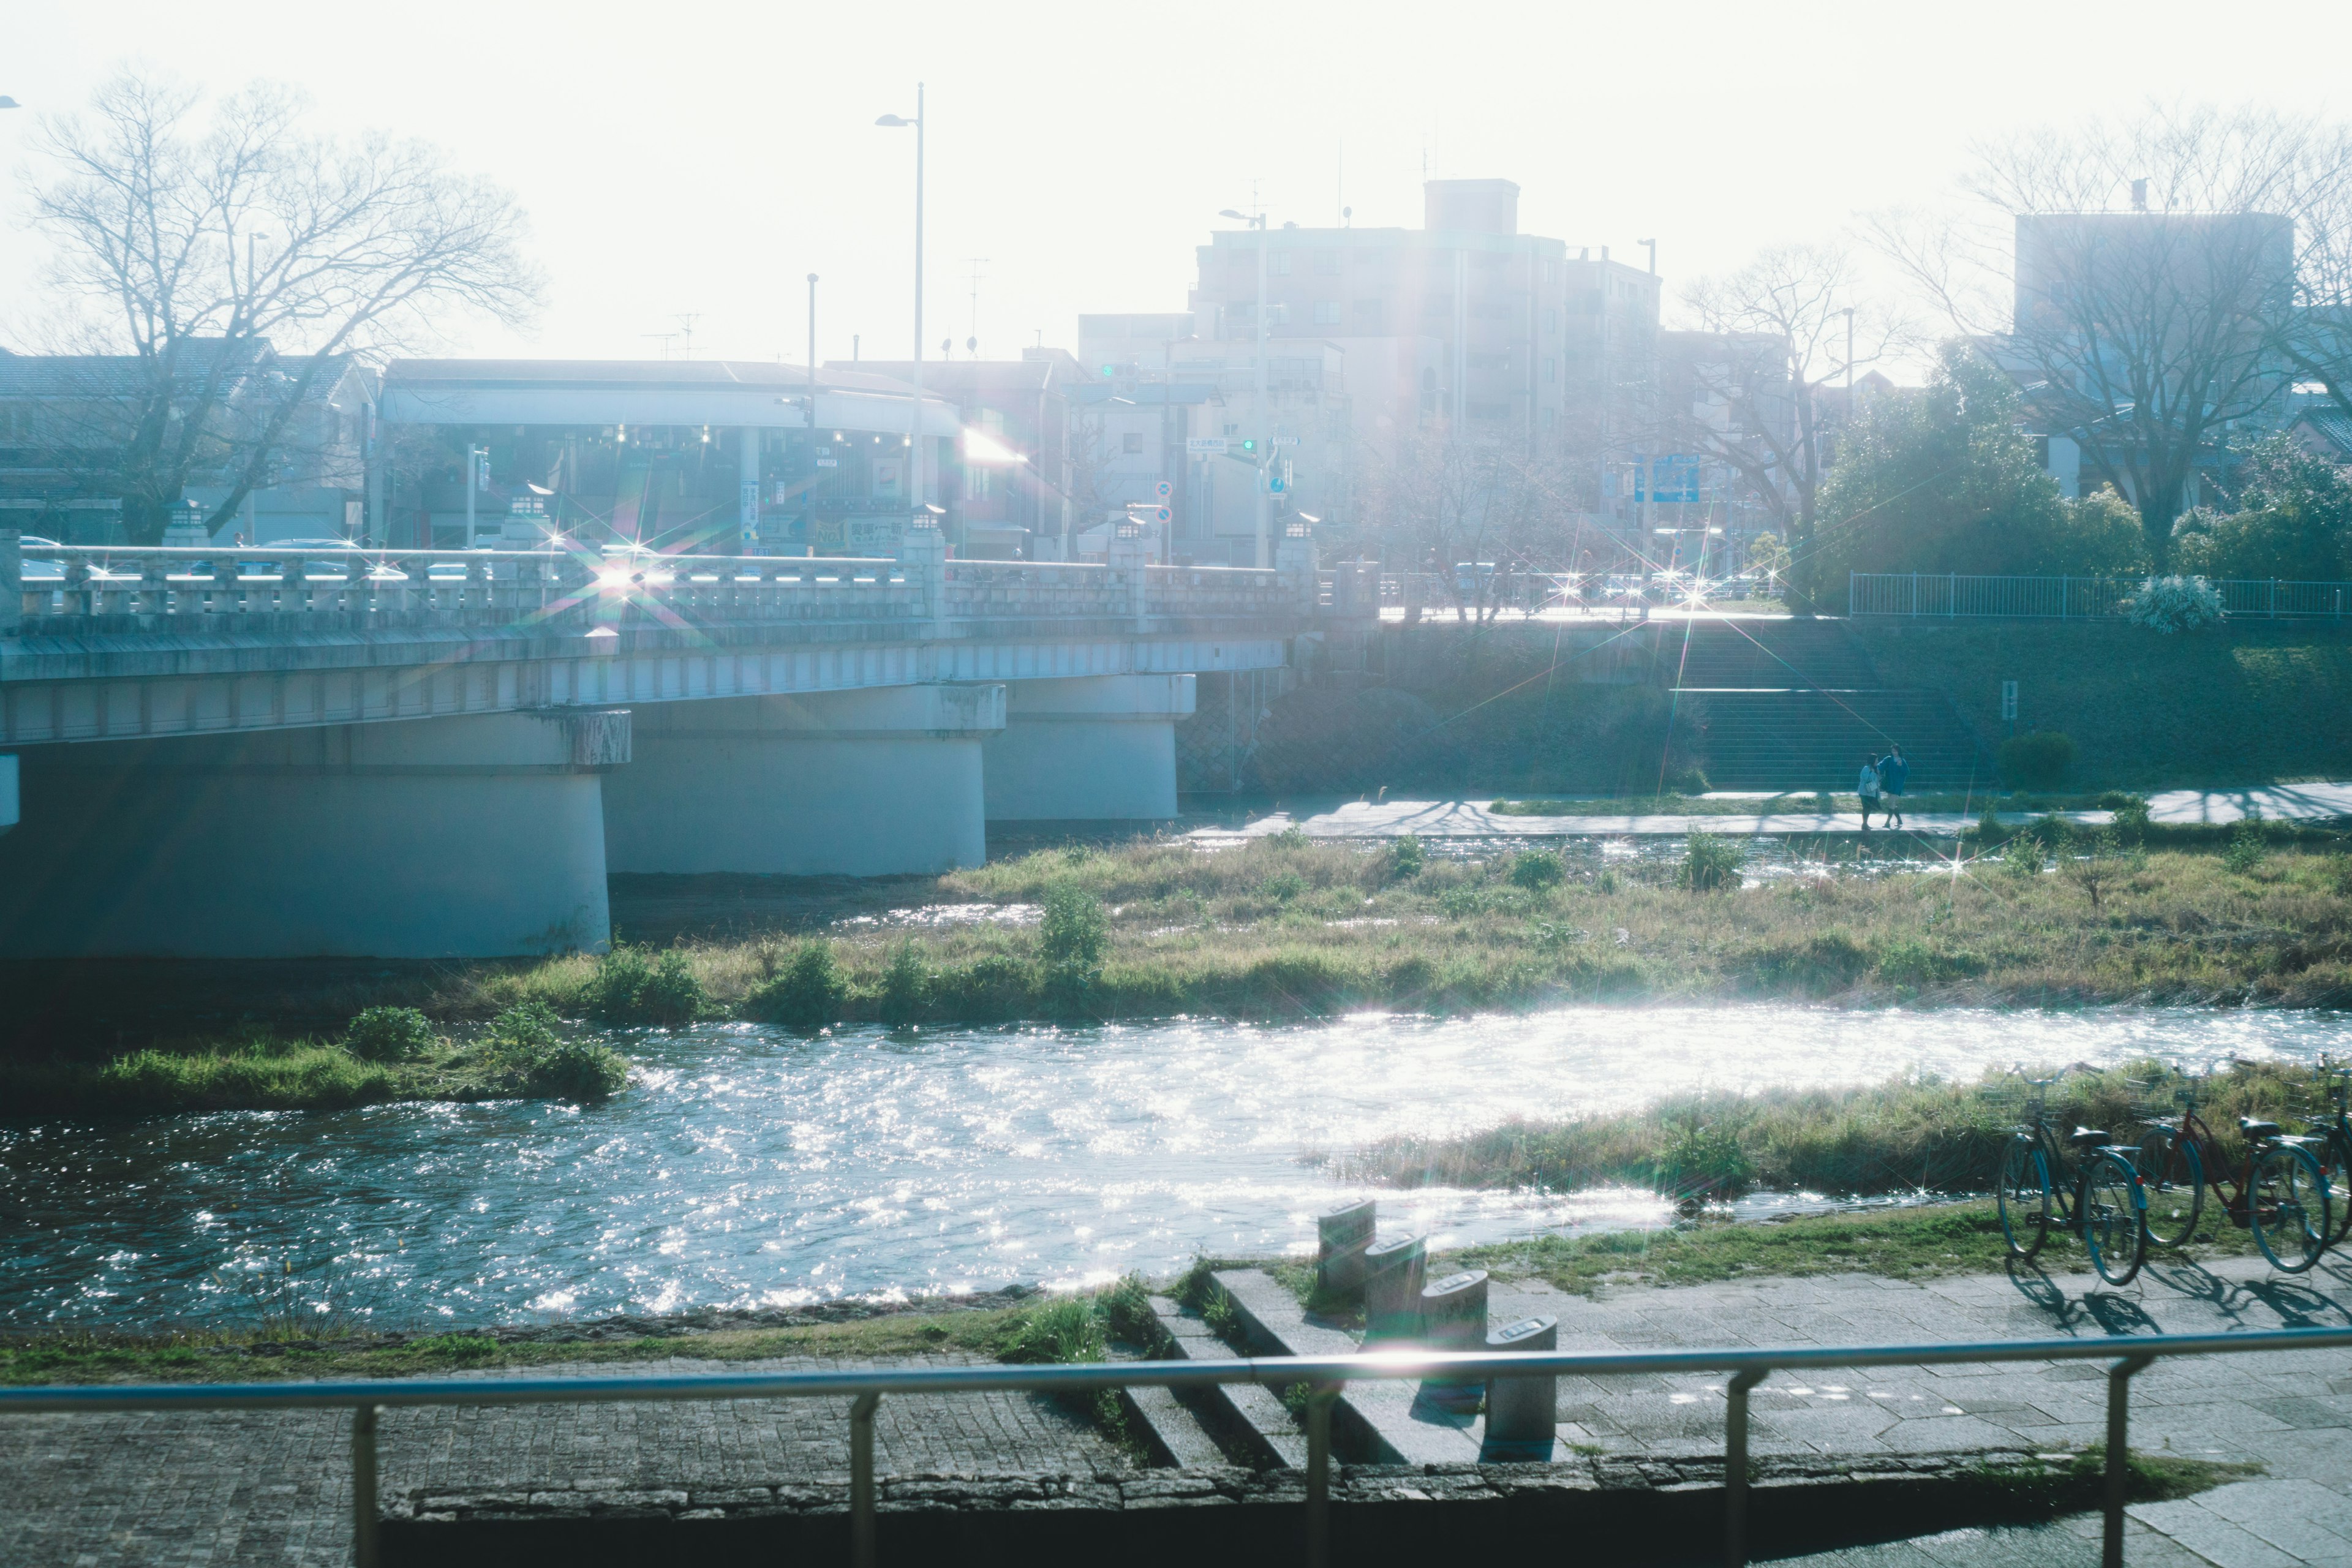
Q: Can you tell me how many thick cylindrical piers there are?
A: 3